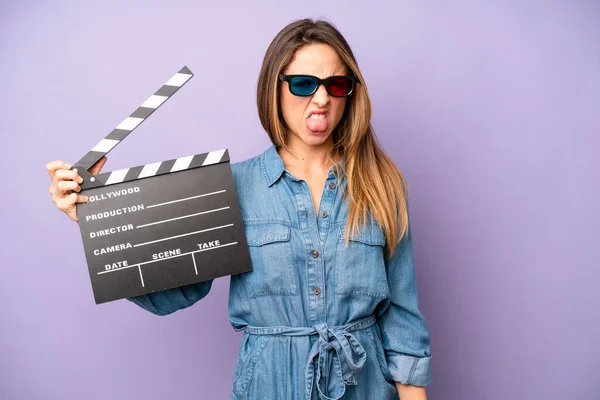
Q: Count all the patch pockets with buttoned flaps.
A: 2